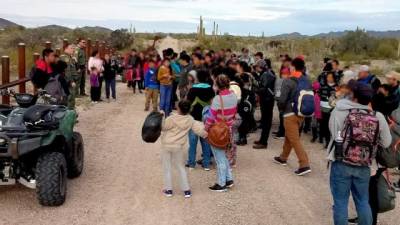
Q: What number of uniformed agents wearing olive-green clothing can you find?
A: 2